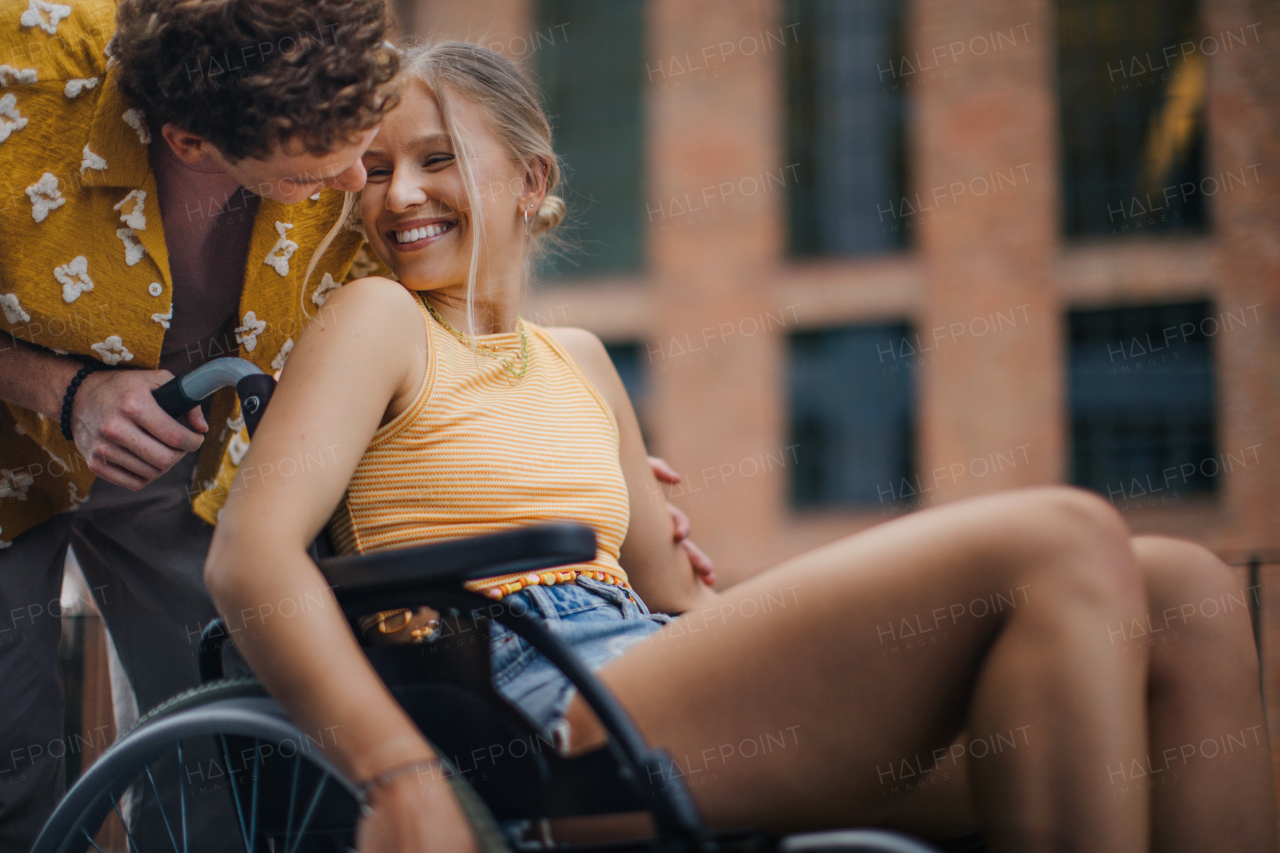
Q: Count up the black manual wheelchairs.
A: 1